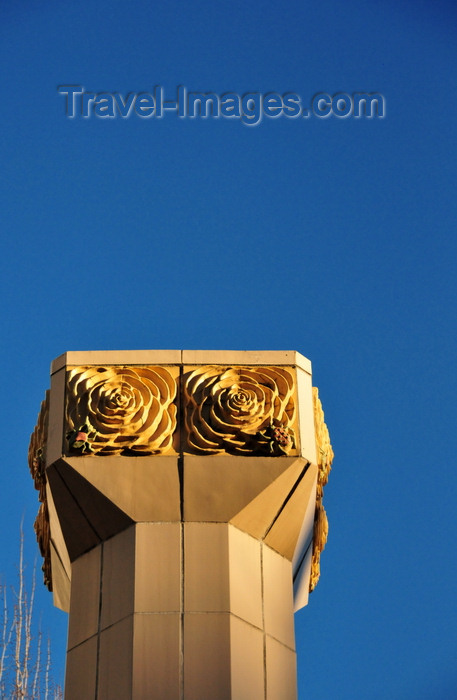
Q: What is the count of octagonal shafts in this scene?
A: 1